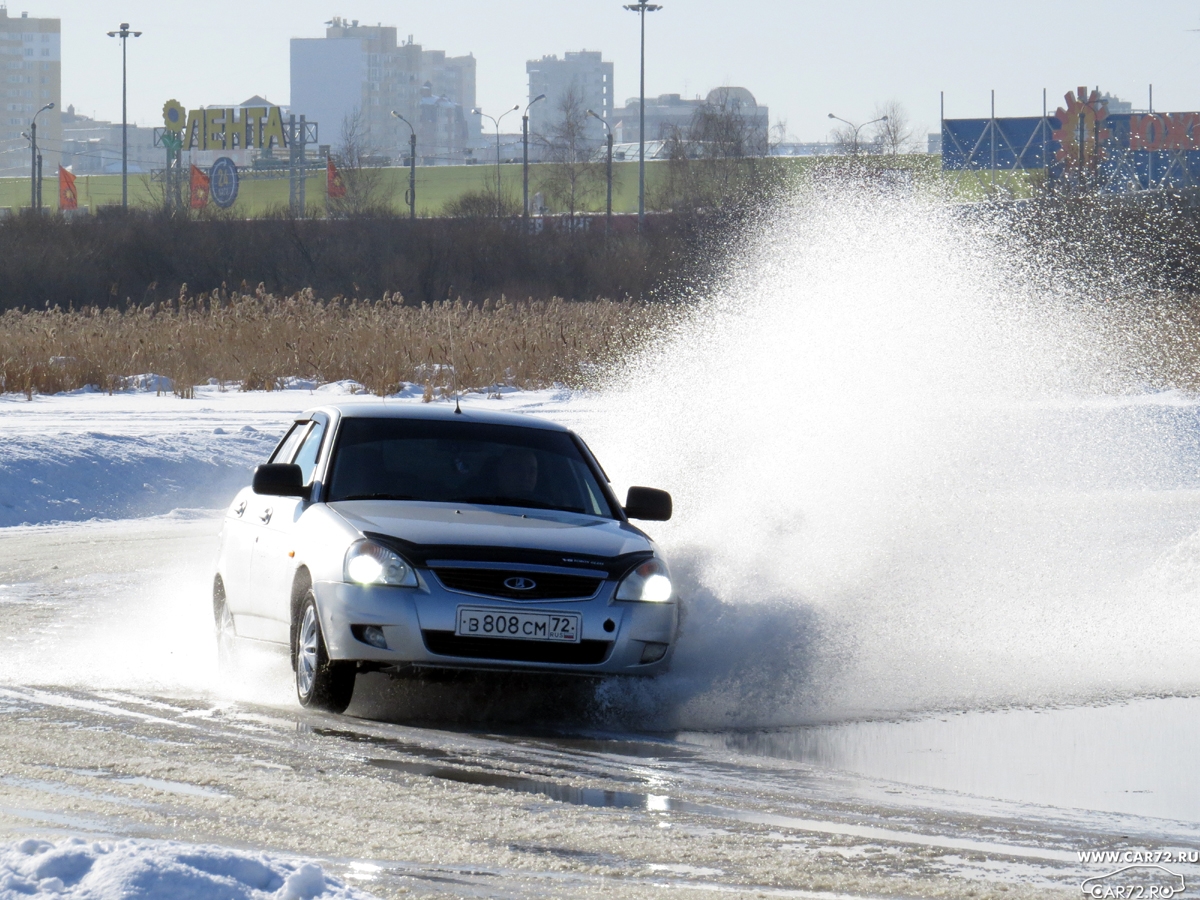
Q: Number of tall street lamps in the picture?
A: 2